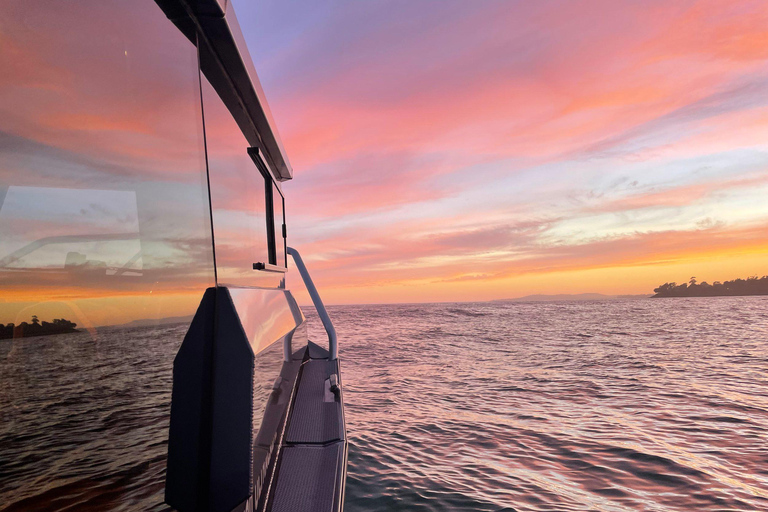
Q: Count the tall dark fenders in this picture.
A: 1